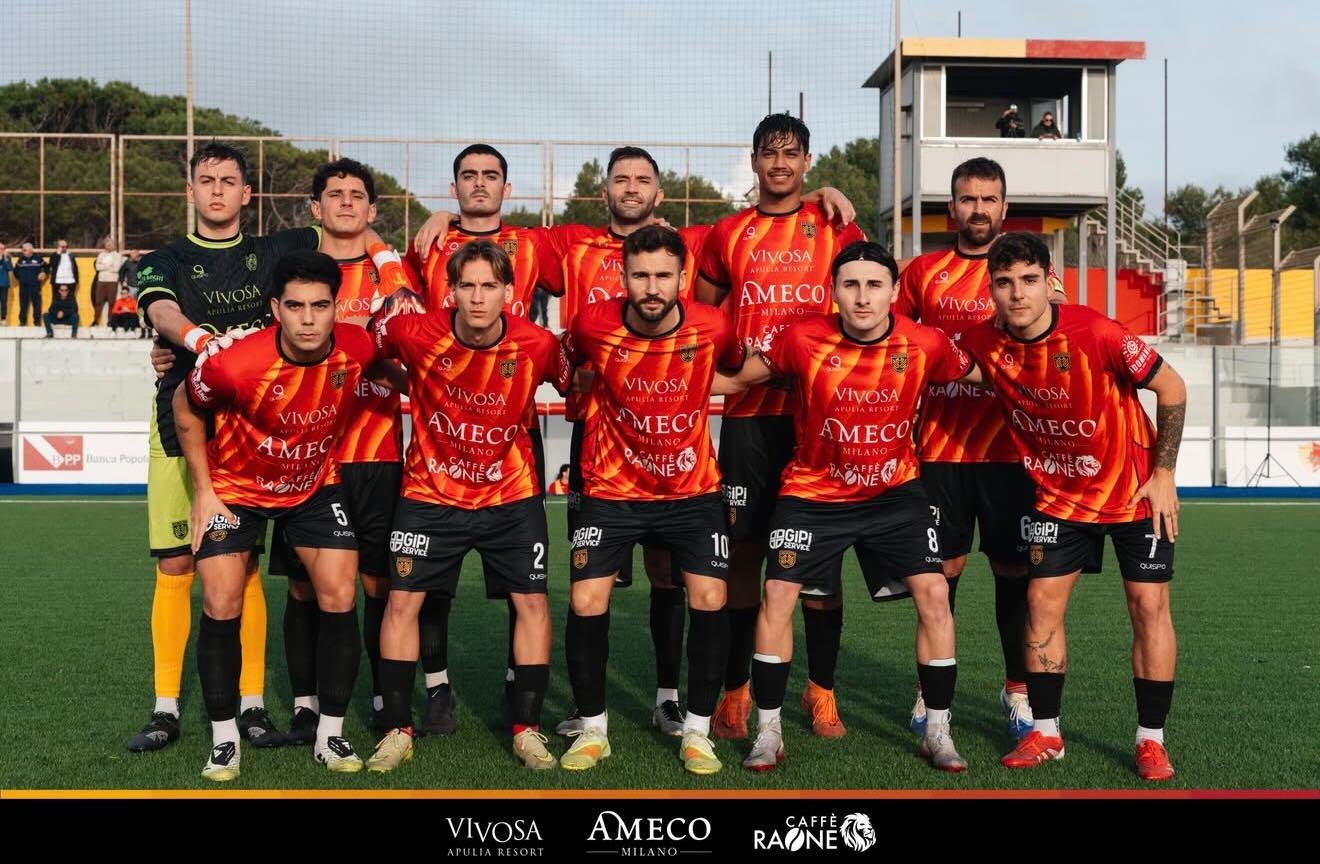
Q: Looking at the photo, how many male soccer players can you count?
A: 11